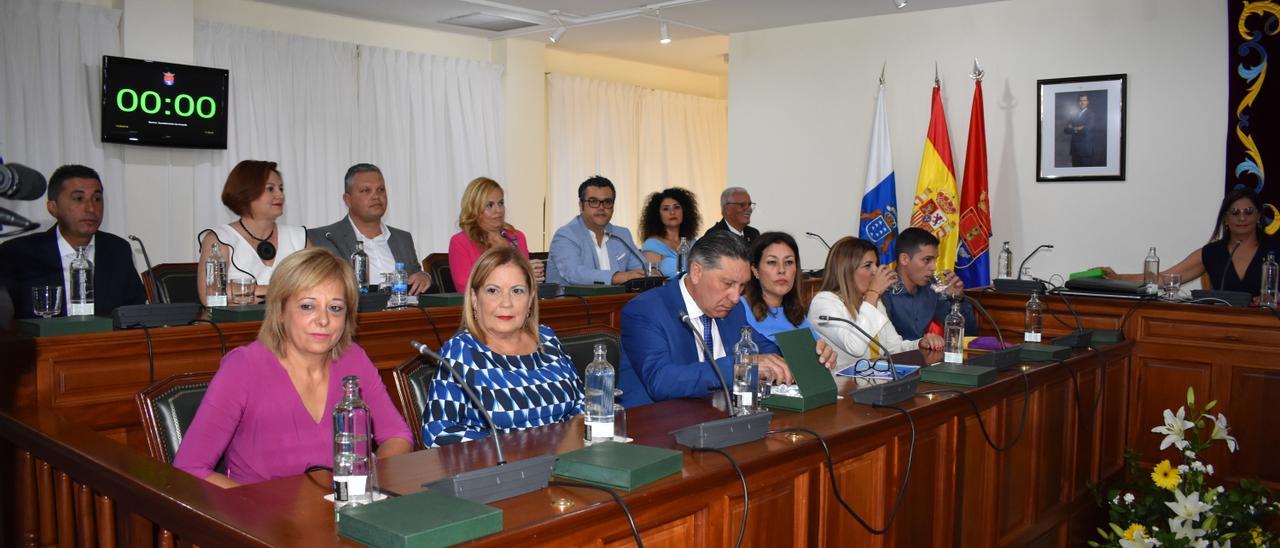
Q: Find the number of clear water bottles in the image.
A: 13